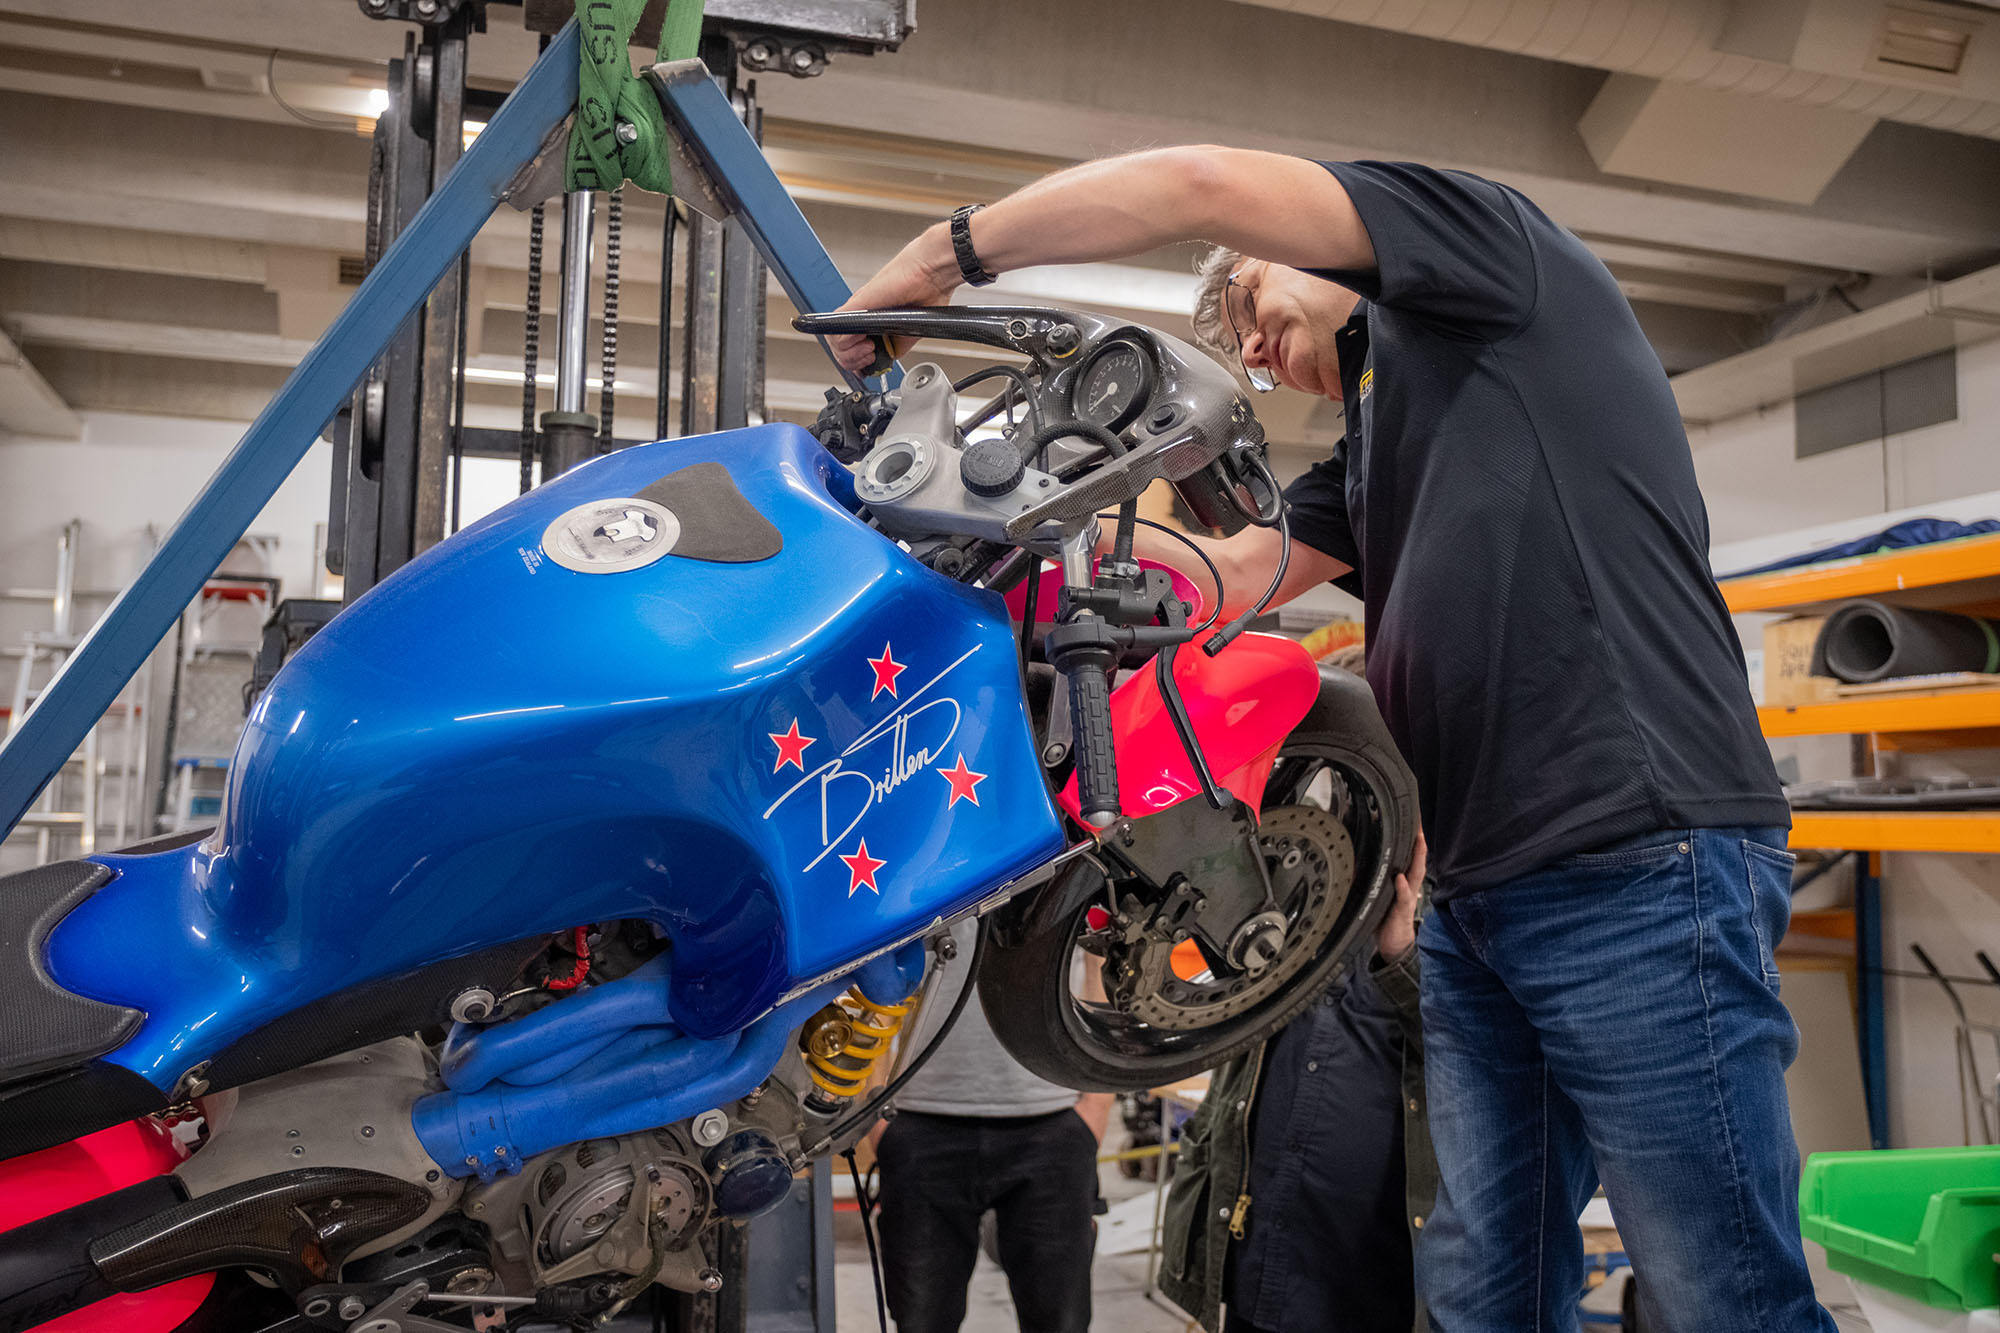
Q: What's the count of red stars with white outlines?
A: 4